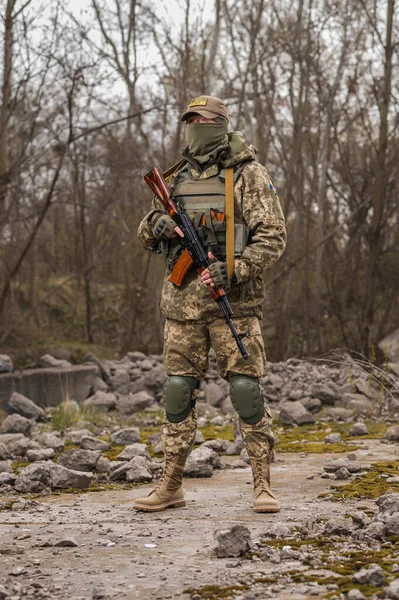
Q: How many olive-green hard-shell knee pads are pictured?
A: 2